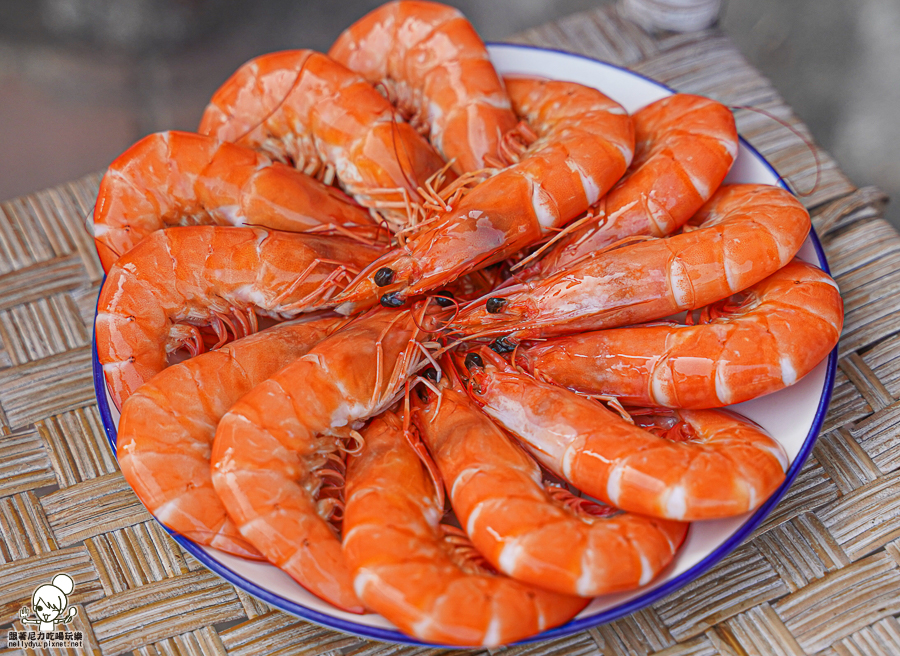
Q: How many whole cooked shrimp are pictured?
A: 13